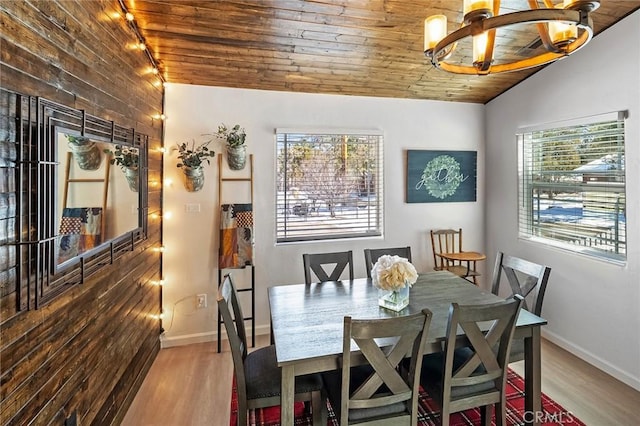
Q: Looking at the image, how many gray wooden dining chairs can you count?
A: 6